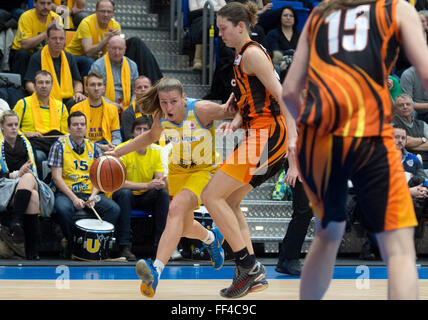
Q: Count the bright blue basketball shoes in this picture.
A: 2